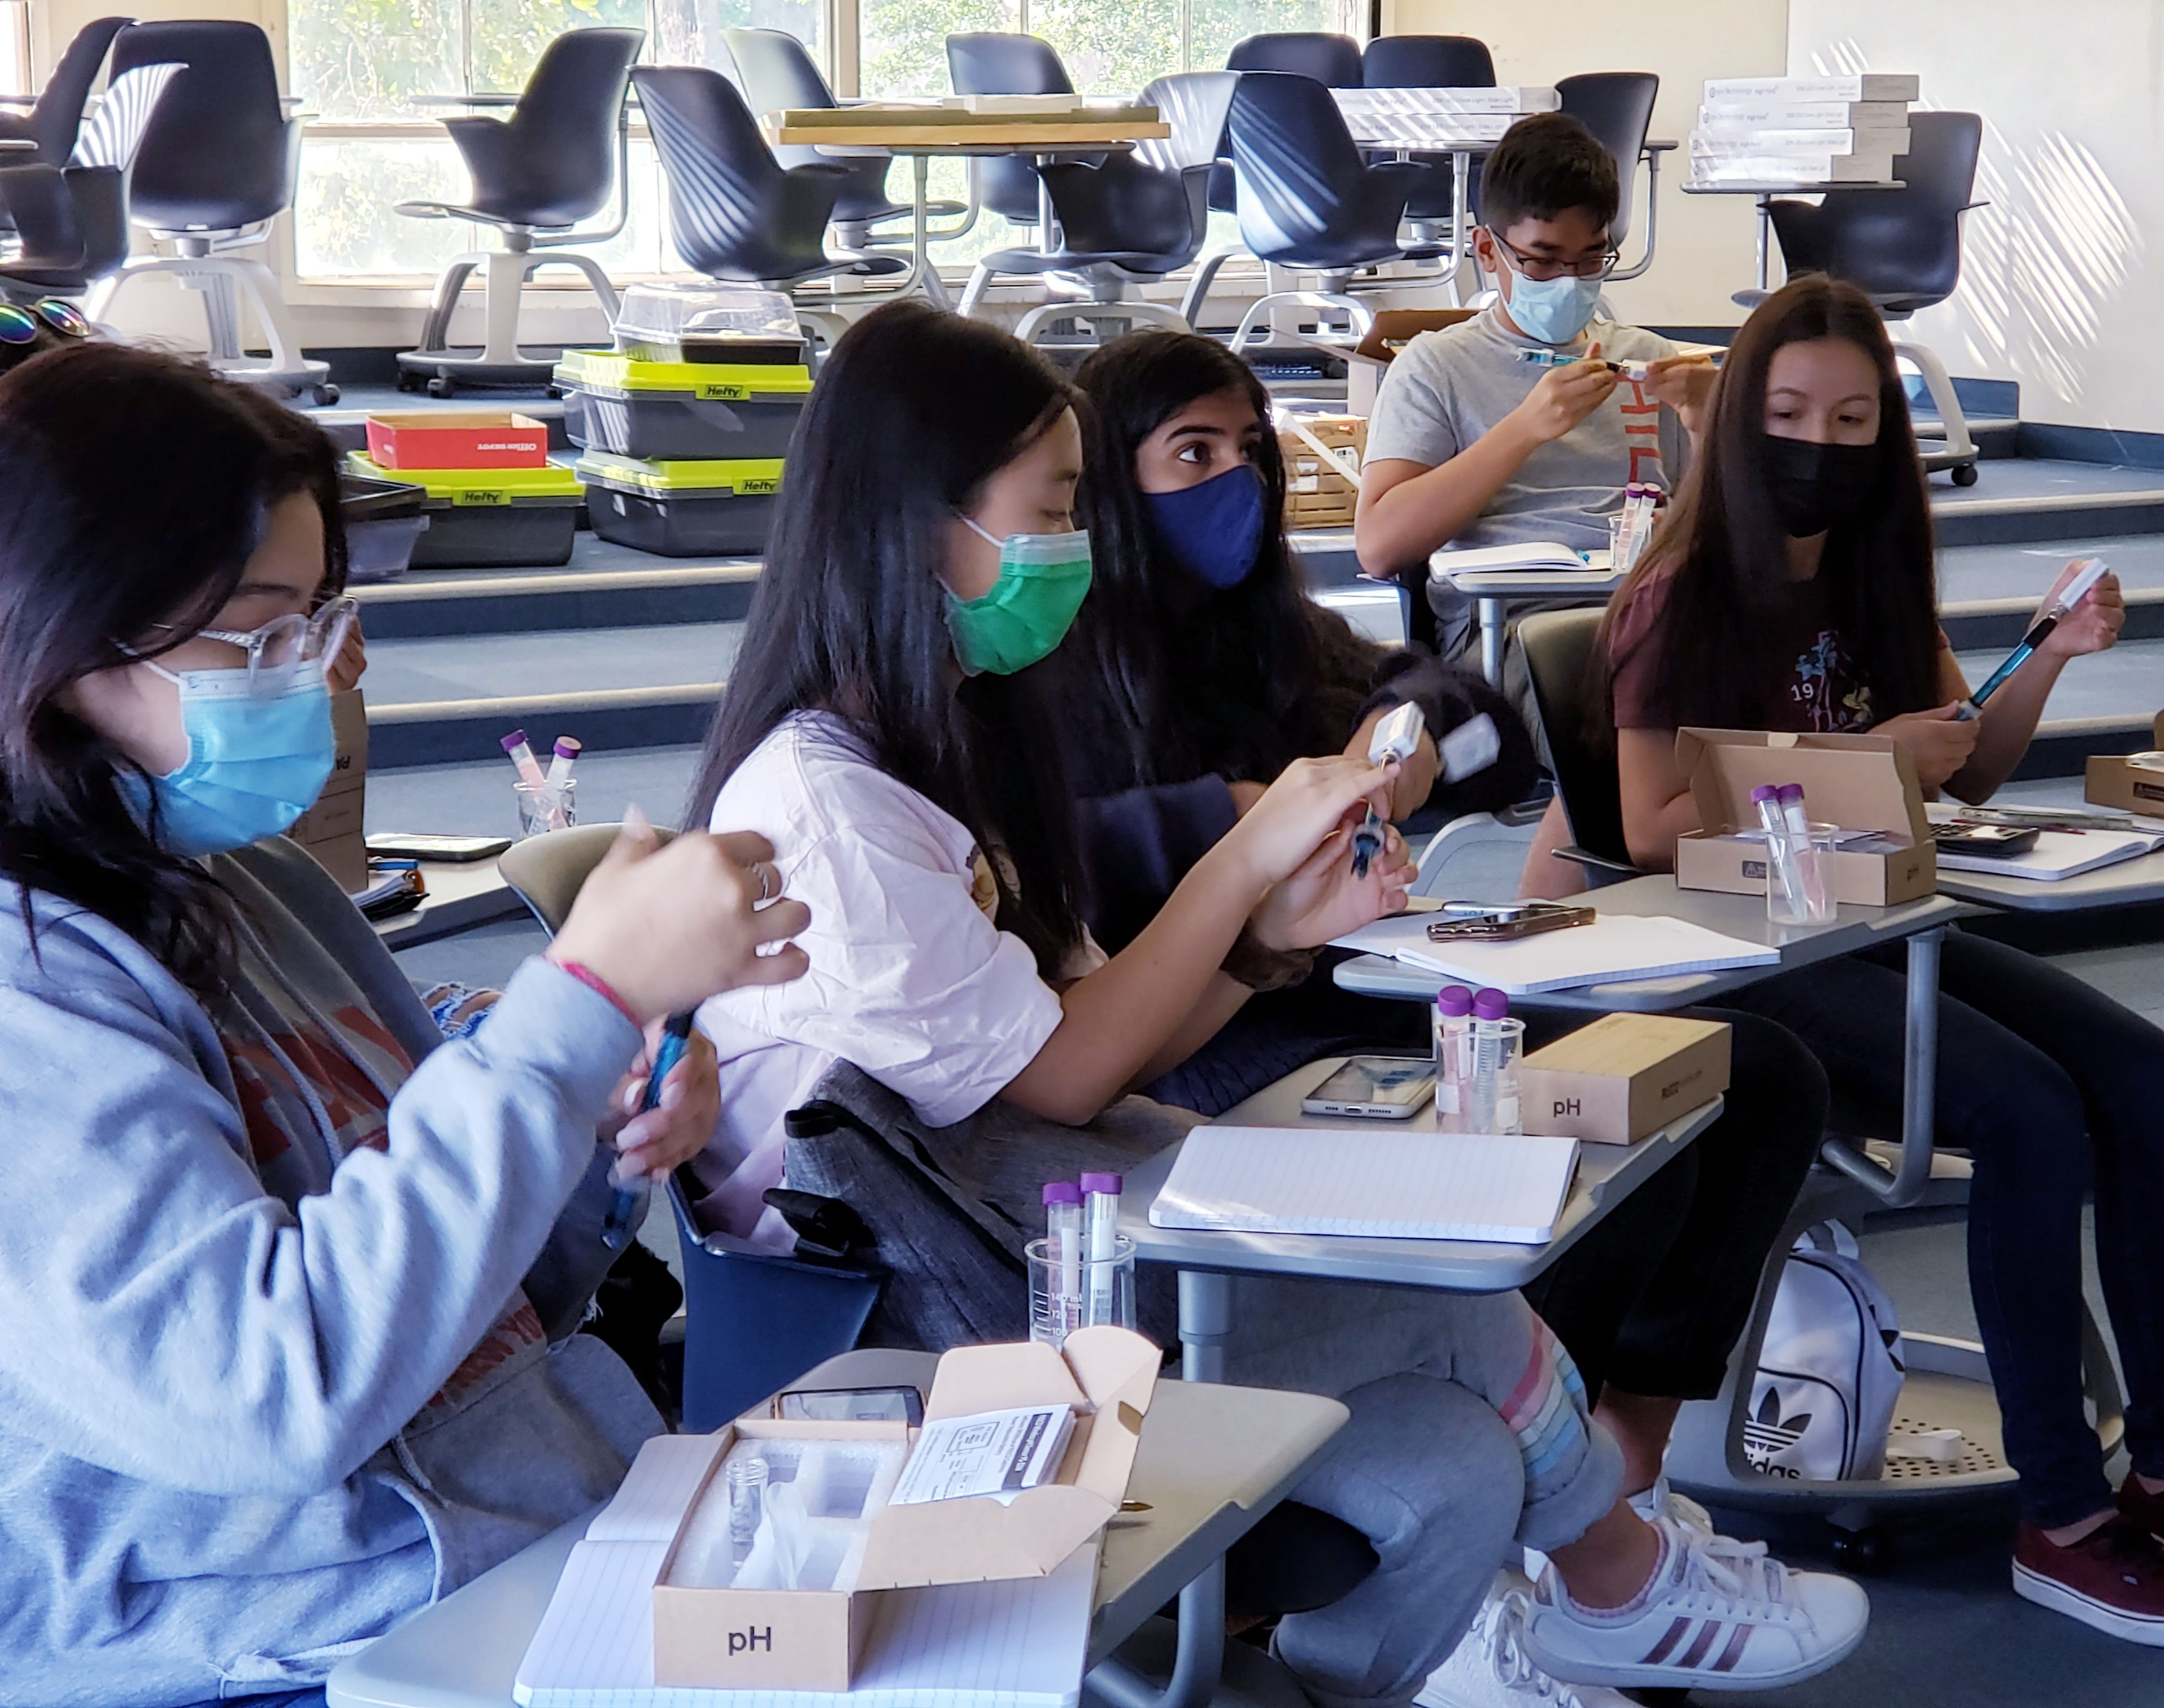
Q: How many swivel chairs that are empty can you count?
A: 13